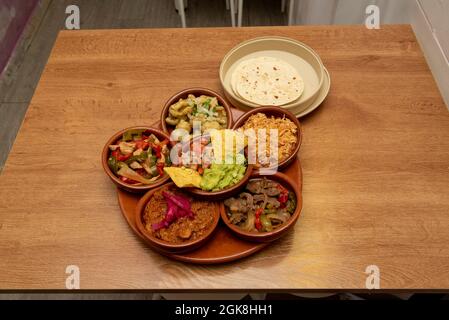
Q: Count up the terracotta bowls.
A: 6